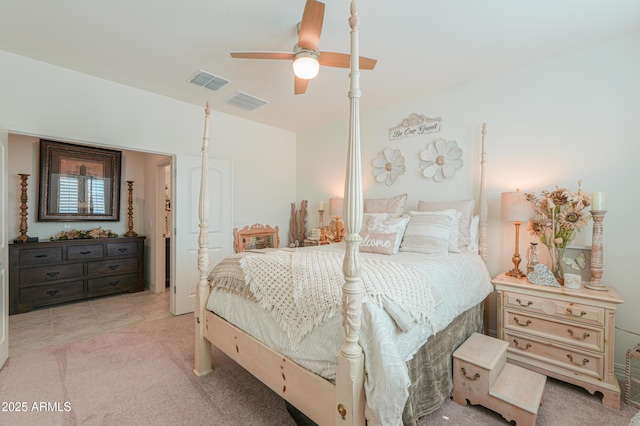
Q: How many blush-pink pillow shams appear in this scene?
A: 2